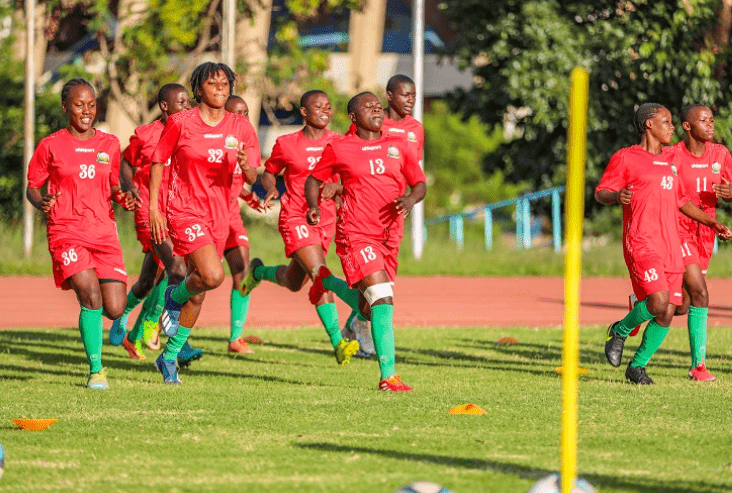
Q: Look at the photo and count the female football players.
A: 9